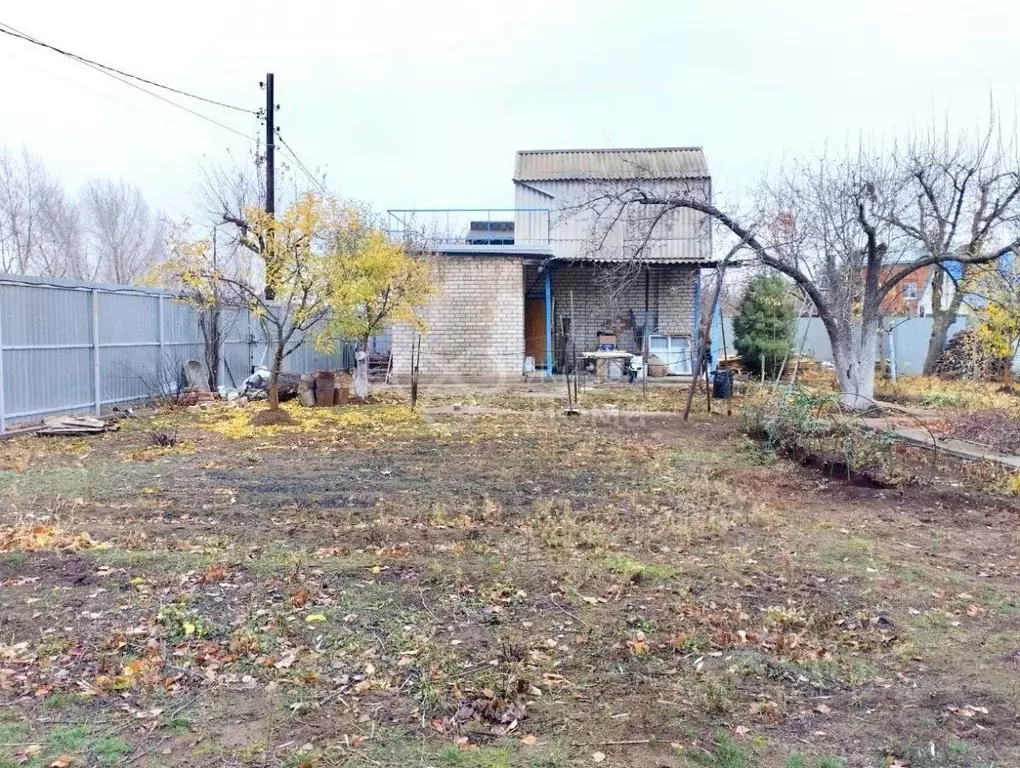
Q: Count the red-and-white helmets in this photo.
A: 0